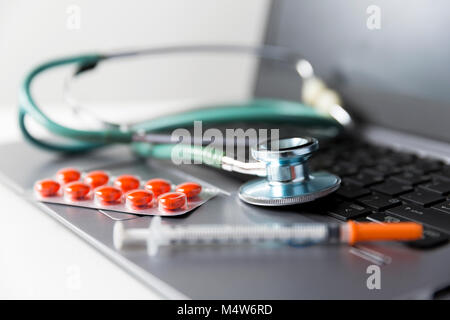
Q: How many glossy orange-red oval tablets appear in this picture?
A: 10